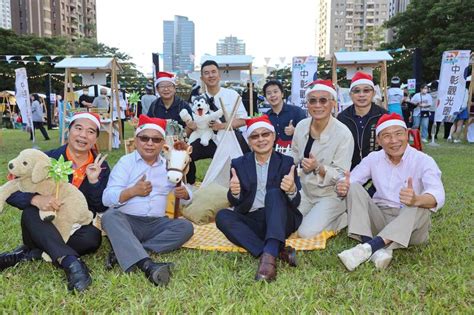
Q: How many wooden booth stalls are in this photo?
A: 3